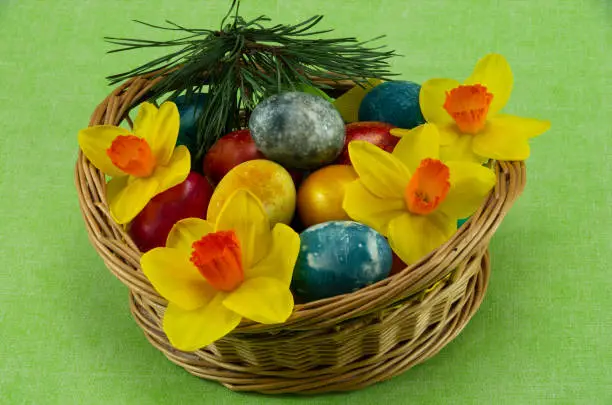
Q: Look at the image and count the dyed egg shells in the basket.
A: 11